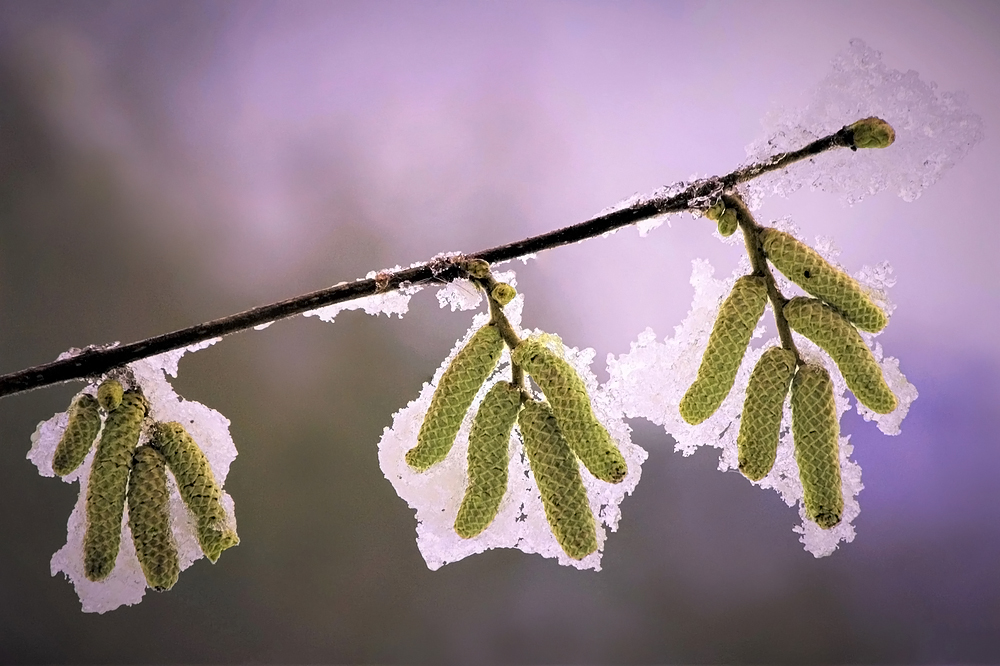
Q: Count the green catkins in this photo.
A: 13